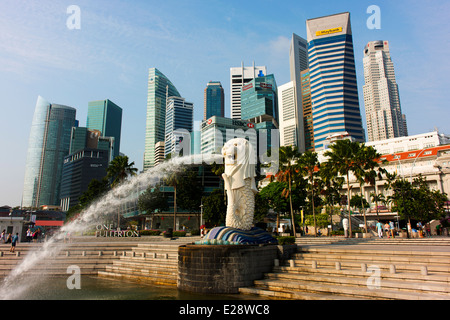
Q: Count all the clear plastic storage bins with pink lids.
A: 0